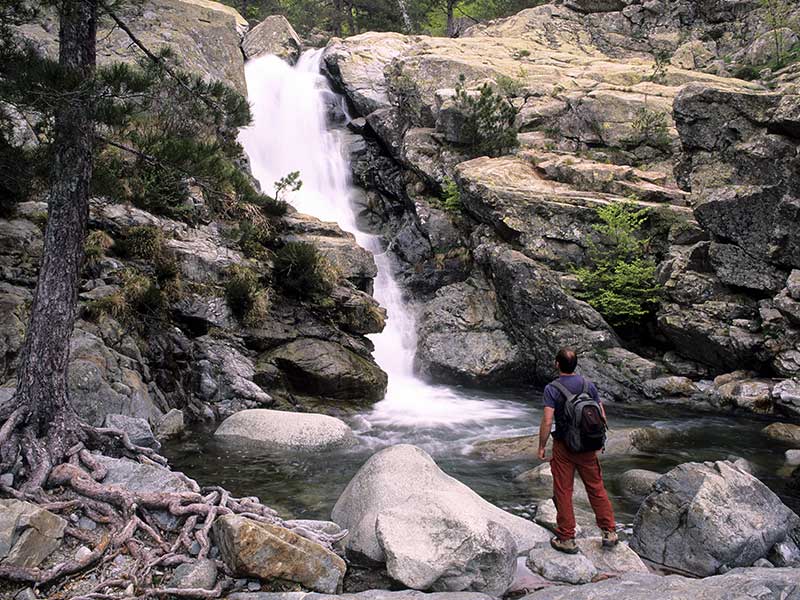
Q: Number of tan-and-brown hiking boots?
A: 2